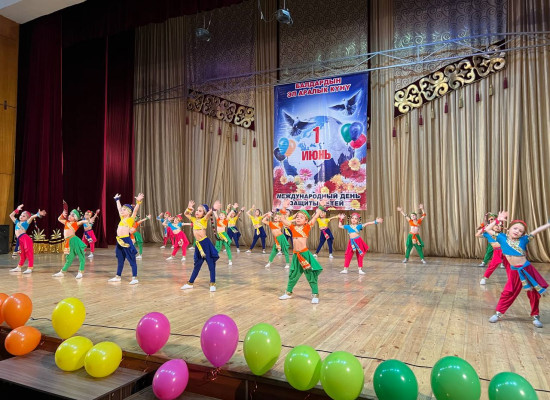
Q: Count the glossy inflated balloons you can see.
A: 15